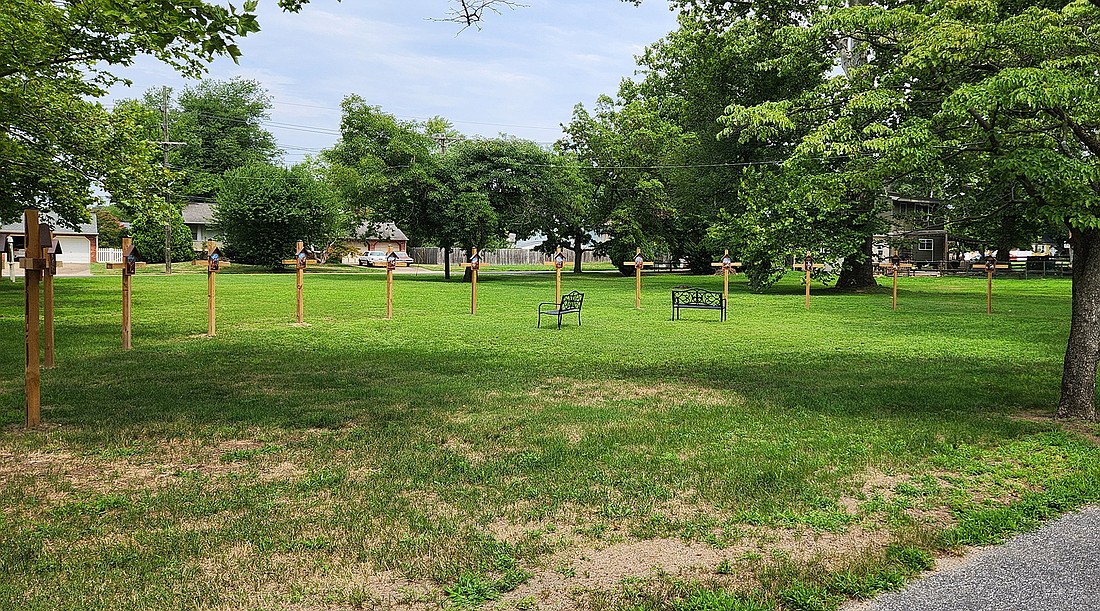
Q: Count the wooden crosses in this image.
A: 13